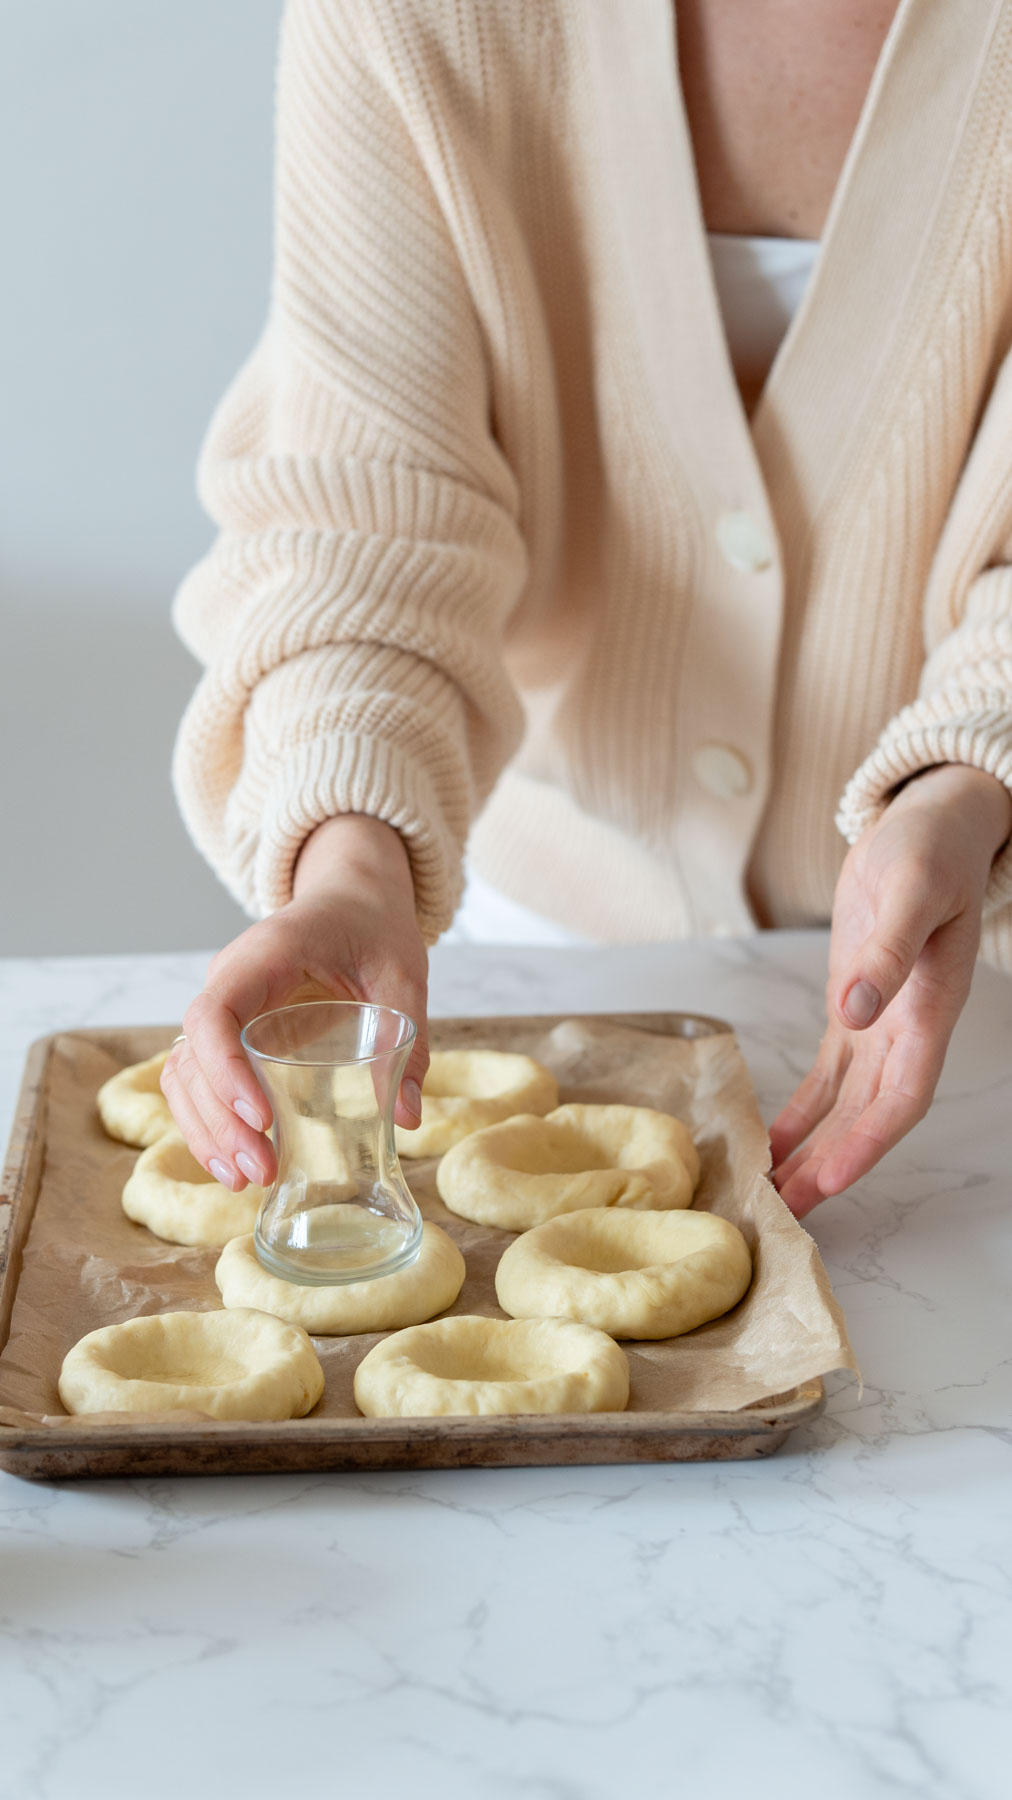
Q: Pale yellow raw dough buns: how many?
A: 8